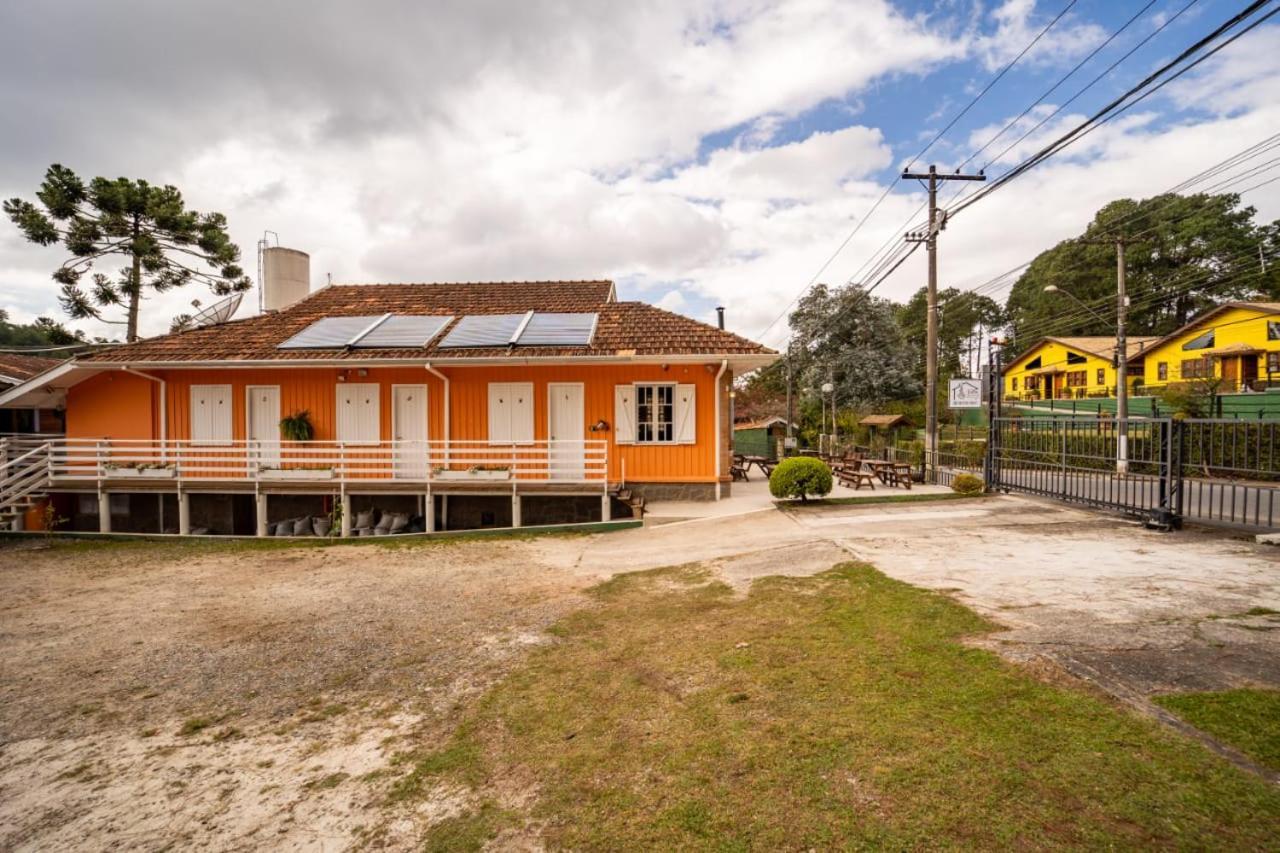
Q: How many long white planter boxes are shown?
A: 3